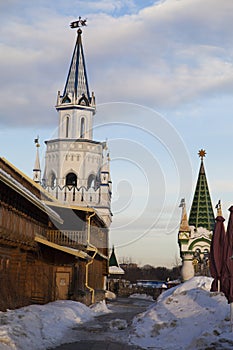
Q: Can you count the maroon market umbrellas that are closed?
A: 2